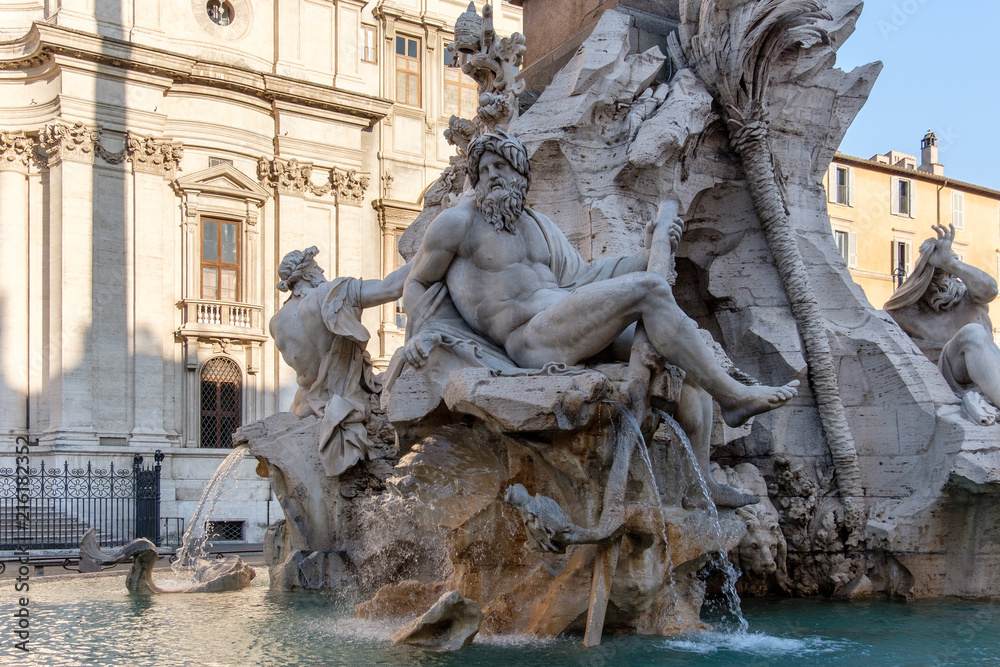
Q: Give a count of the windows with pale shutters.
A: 5